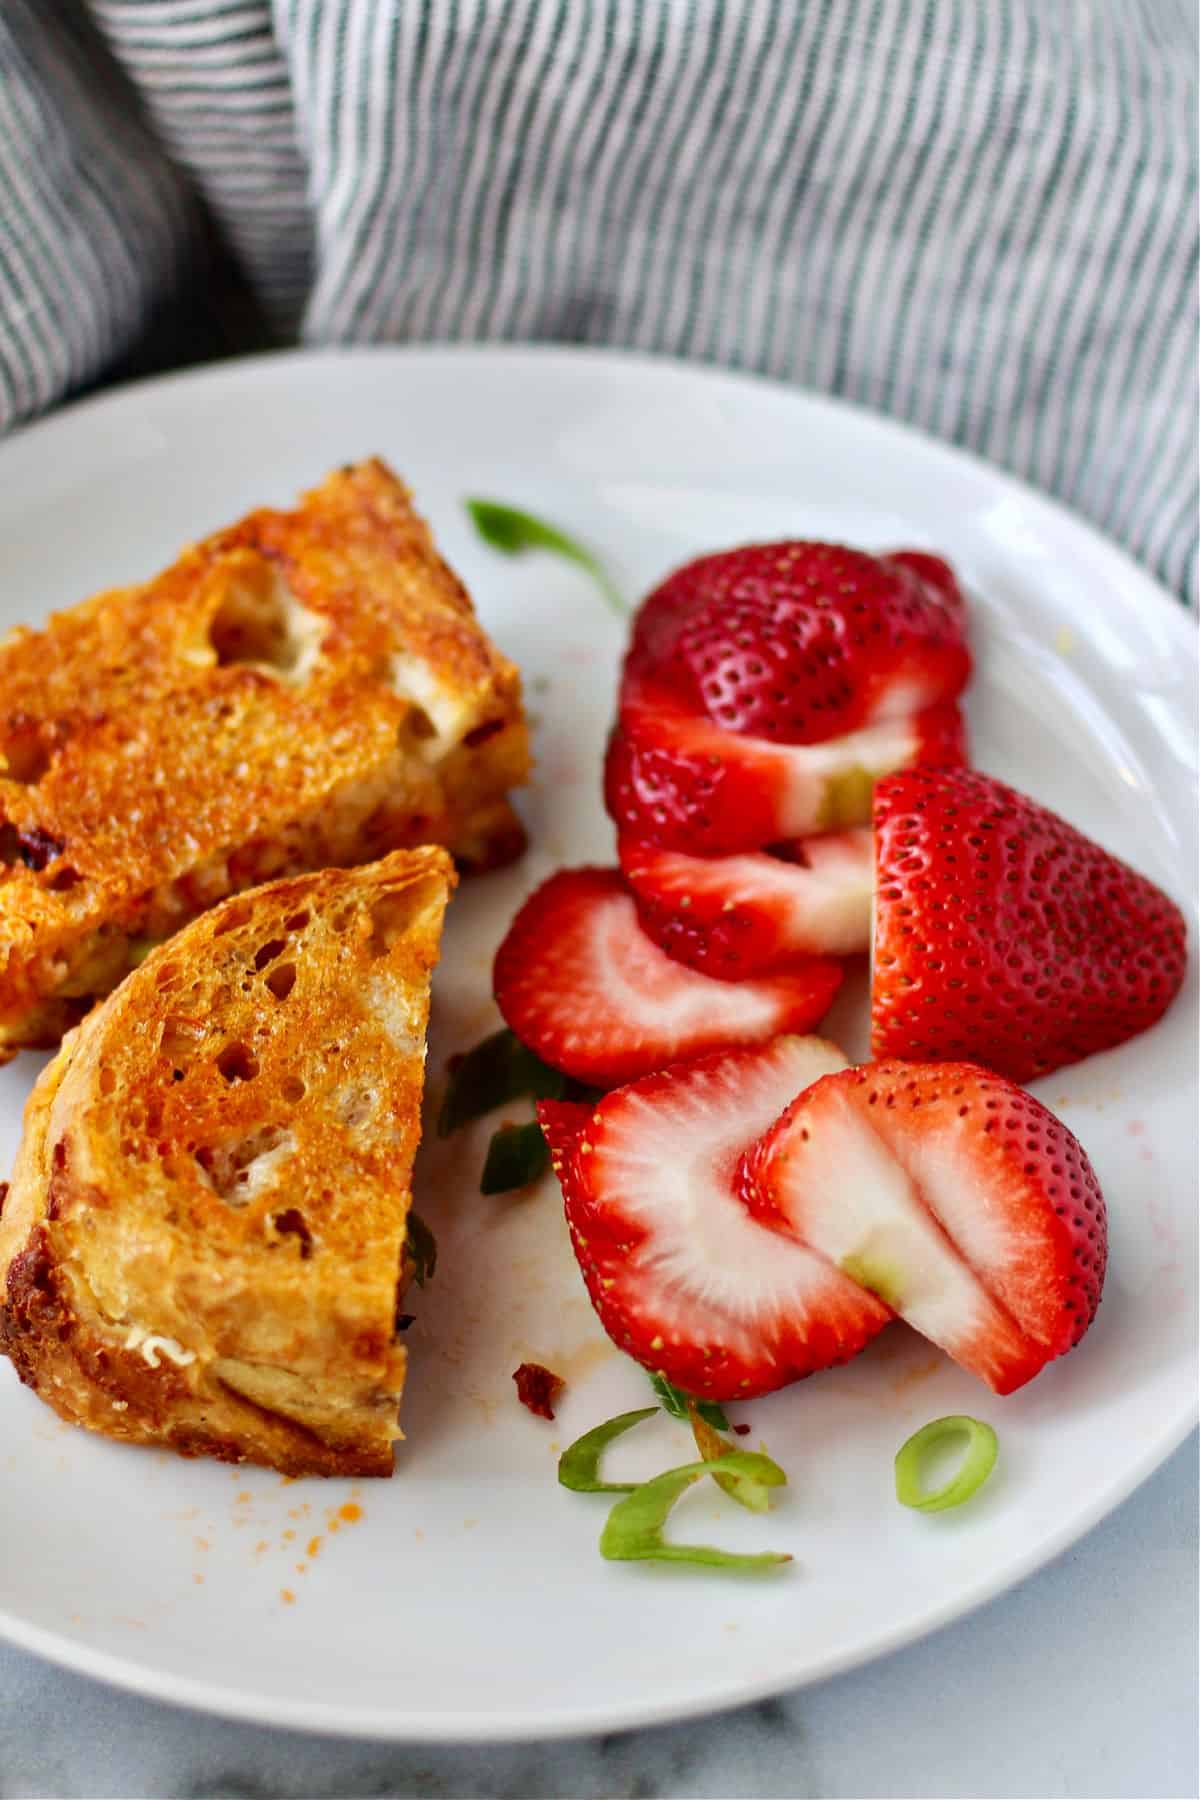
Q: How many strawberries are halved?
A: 1